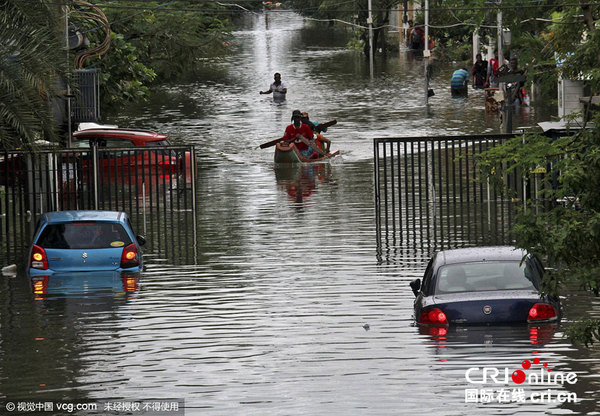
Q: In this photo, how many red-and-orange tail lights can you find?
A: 2